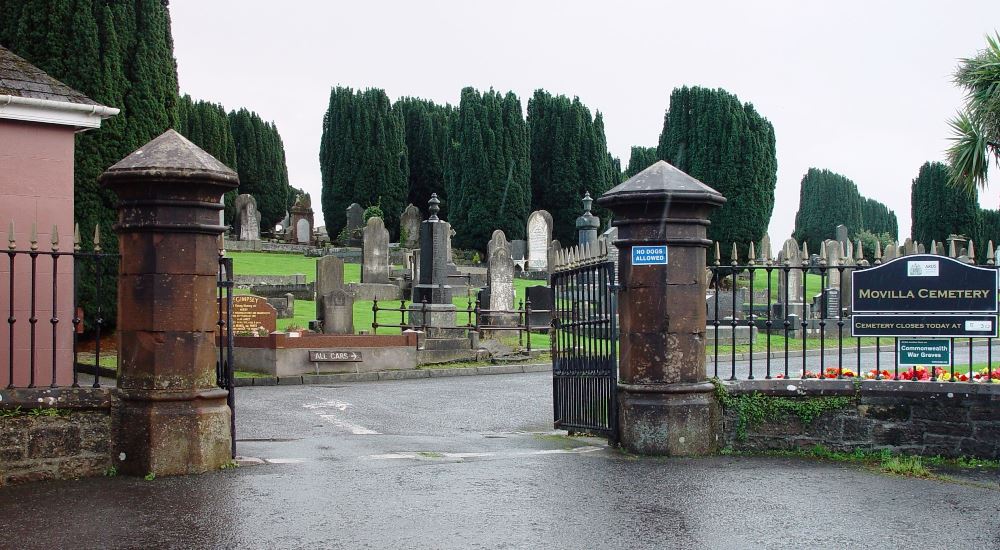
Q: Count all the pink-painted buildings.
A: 1